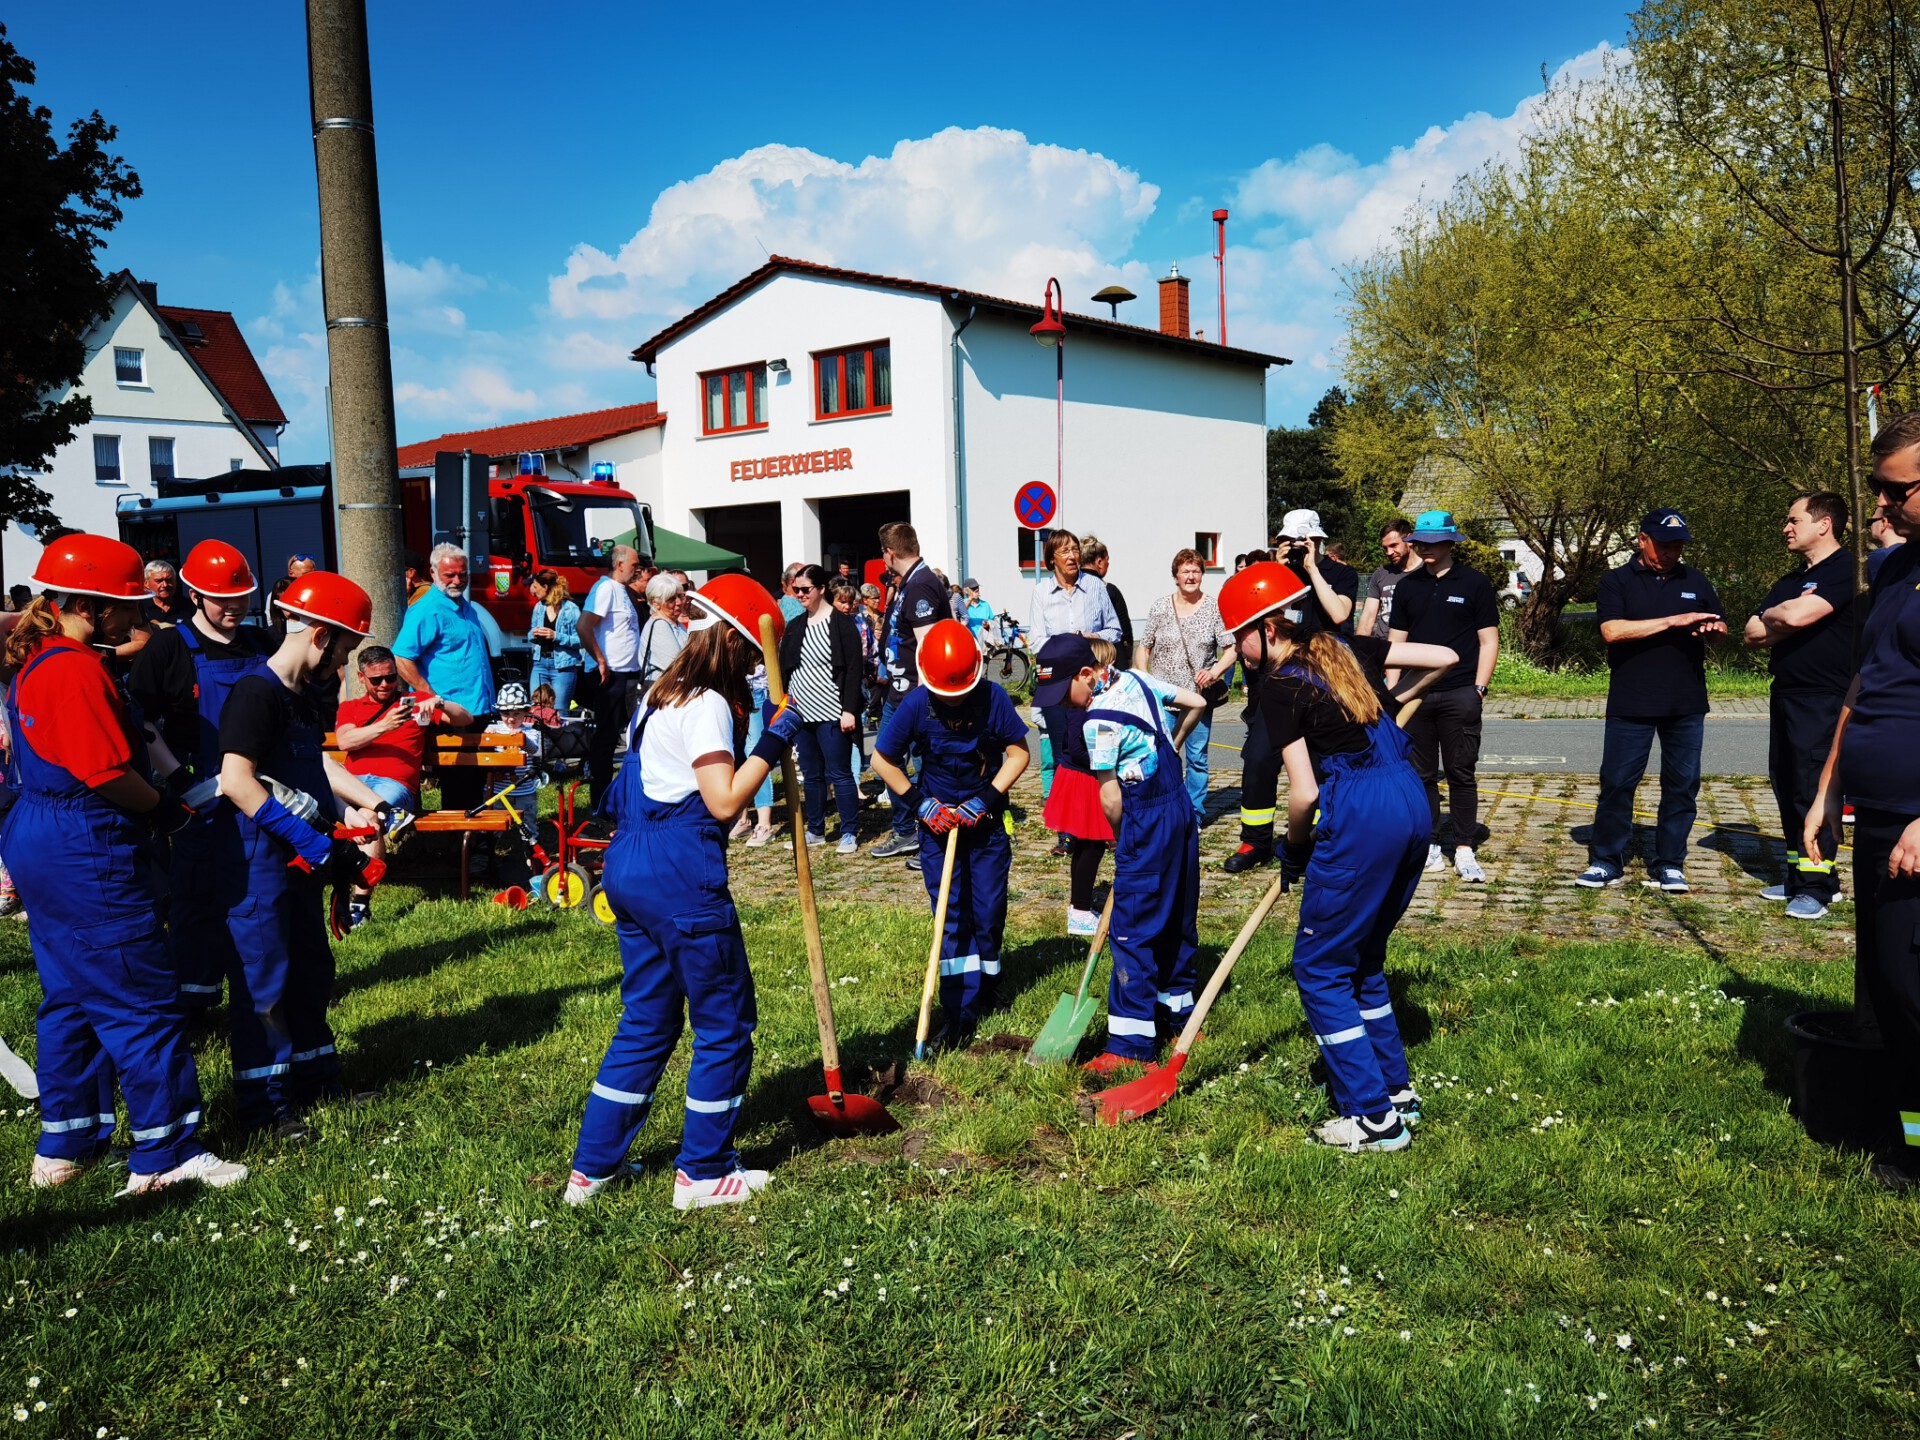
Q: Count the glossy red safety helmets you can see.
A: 6